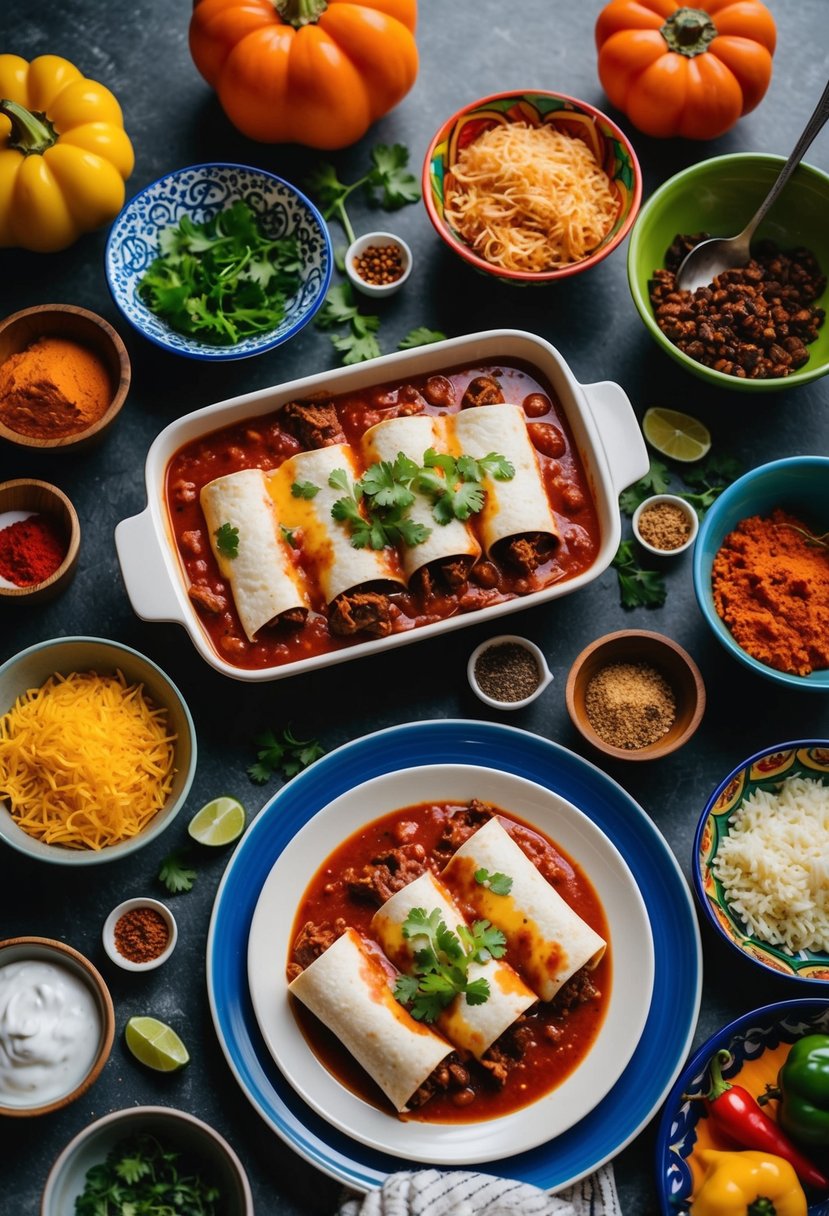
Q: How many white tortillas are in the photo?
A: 7